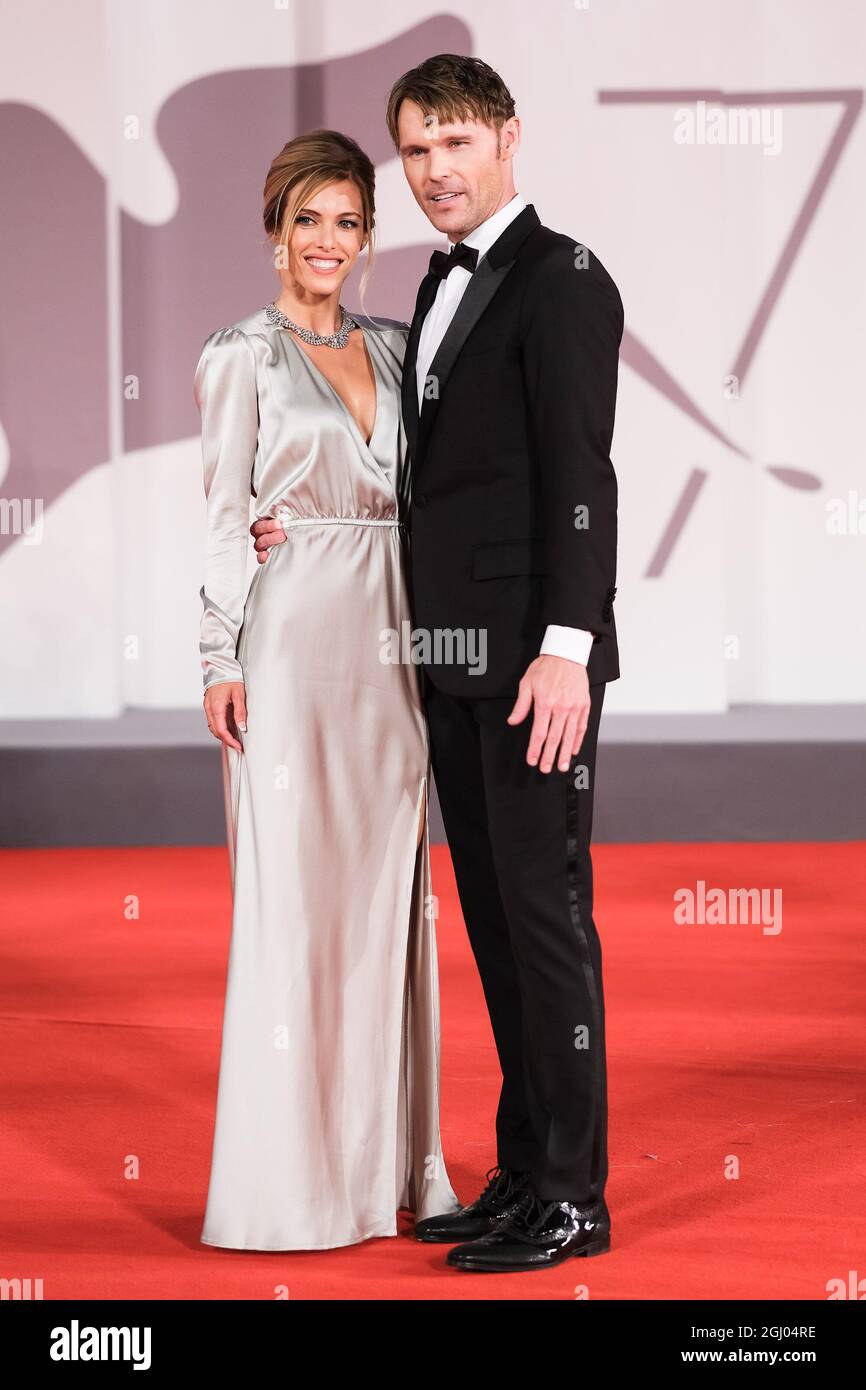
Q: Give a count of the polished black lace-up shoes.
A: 2